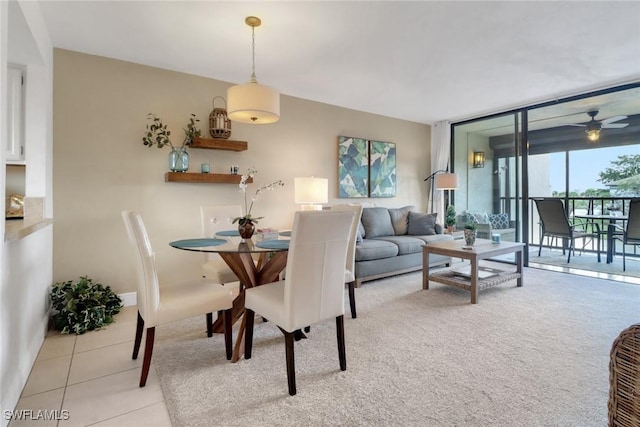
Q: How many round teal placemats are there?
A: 4